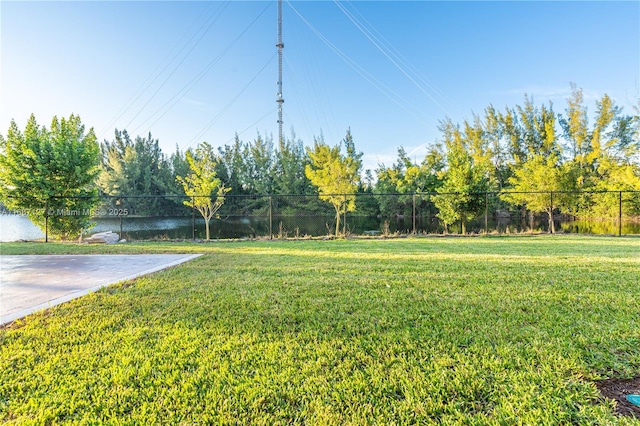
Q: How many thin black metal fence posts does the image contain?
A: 9